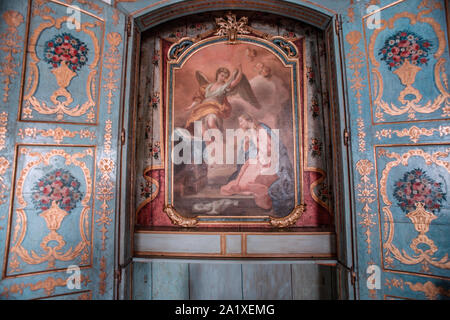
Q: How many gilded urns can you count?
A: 4